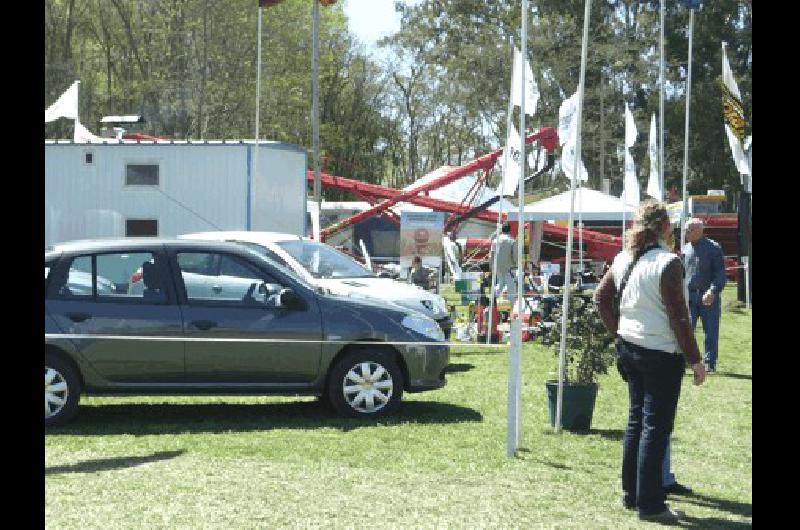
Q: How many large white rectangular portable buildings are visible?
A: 1